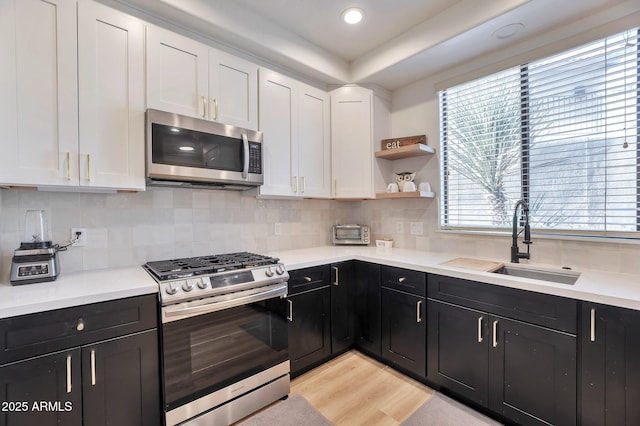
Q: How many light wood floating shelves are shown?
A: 2